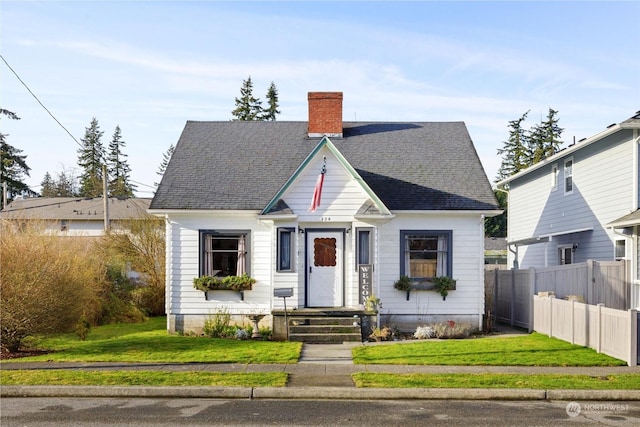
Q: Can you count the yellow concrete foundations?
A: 0